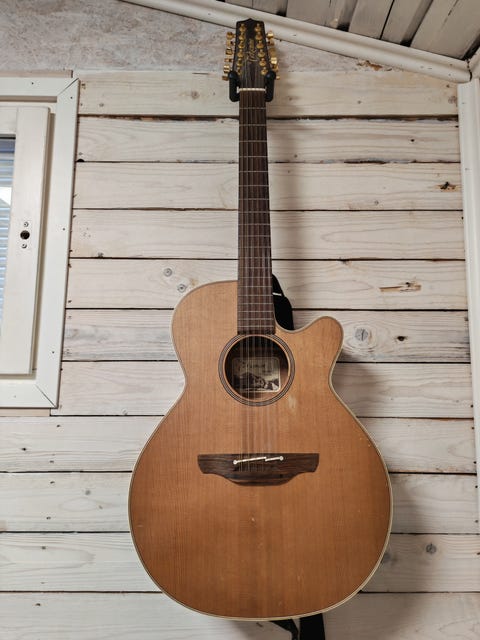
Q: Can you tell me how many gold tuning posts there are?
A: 12